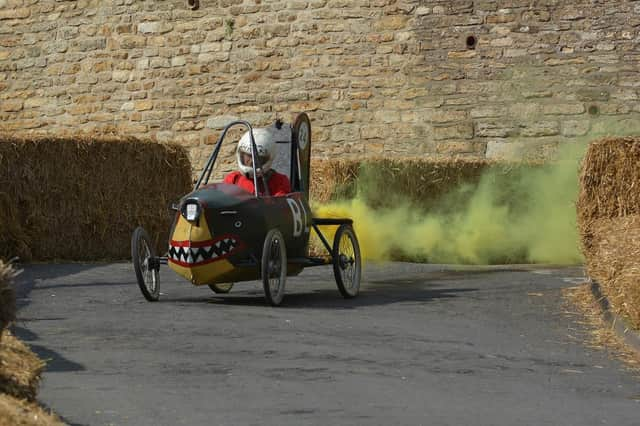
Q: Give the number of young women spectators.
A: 0